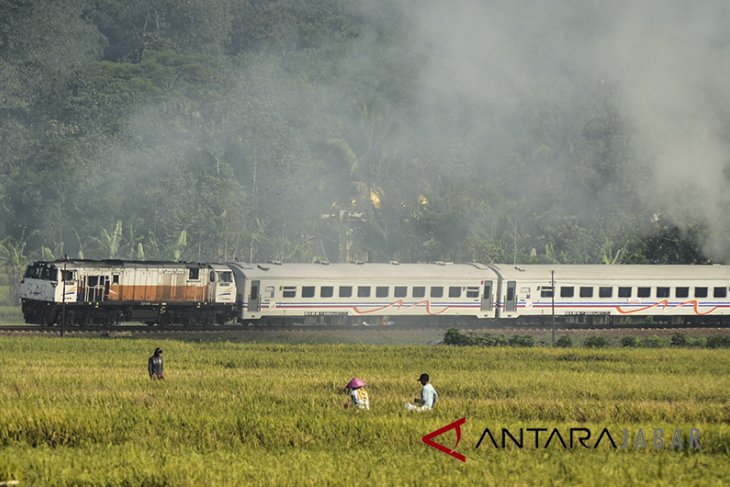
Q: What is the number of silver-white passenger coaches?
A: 2